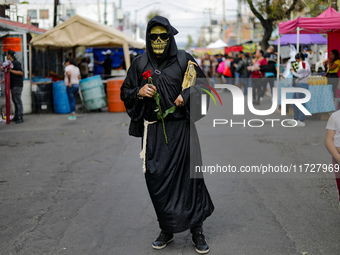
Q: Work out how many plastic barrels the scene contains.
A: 5